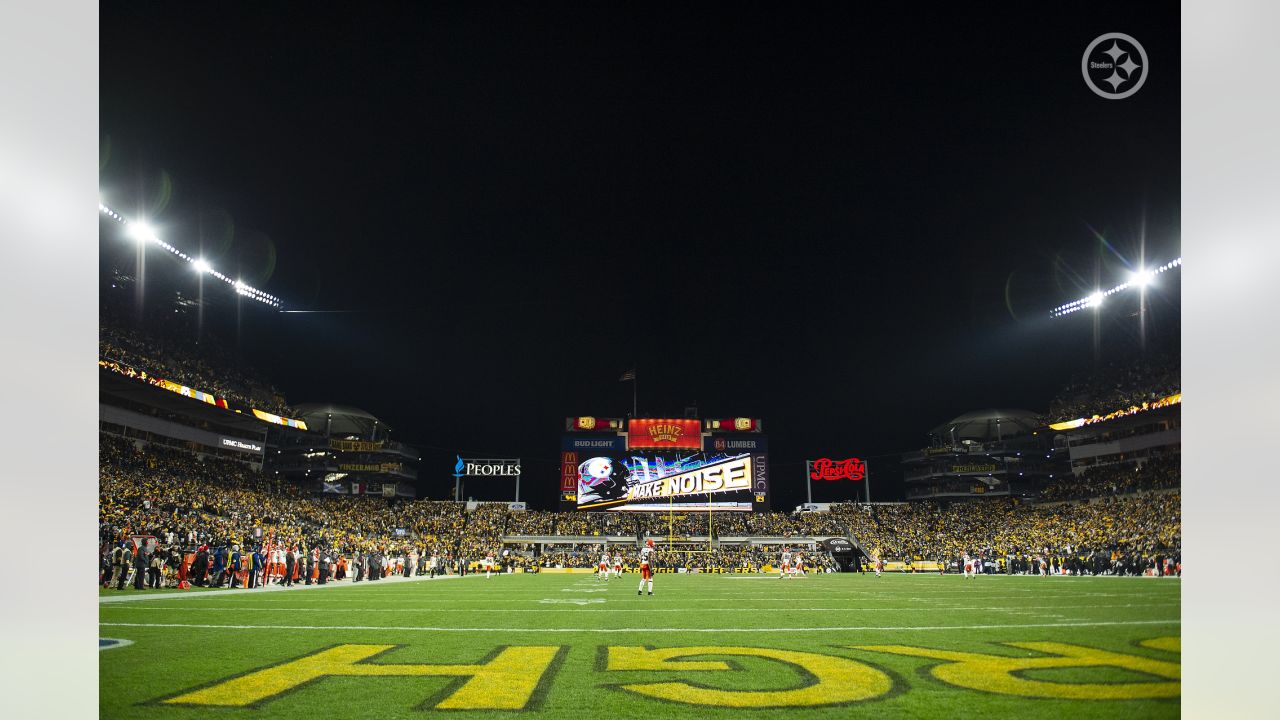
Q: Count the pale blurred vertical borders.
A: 2